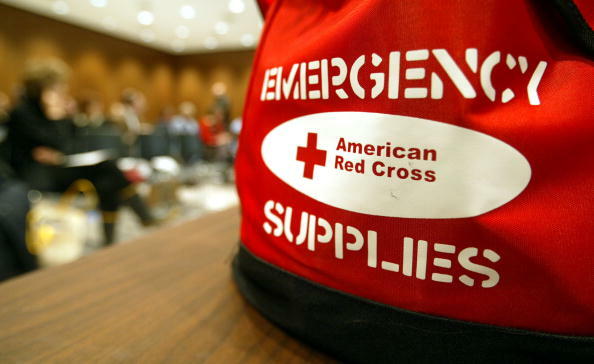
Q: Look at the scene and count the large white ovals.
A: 1